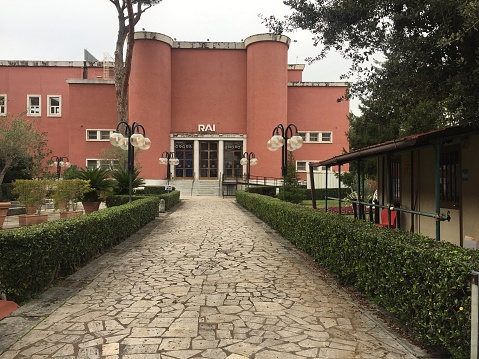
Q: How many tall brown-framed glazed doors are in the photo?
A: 3